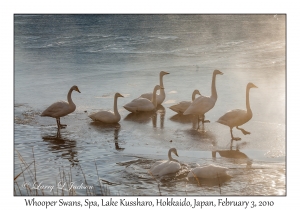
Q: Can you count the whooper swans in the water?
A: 9